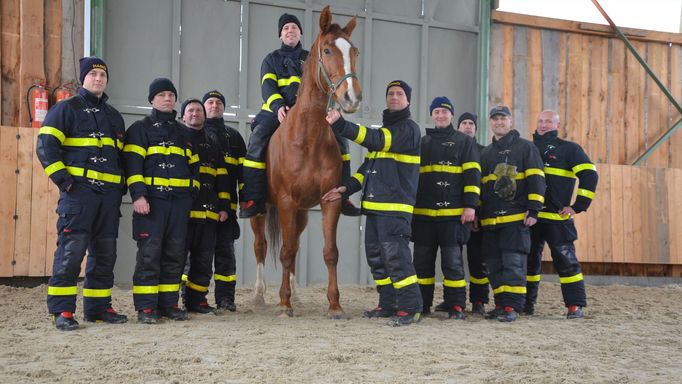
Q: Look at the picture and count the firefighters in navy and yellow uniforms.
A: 10